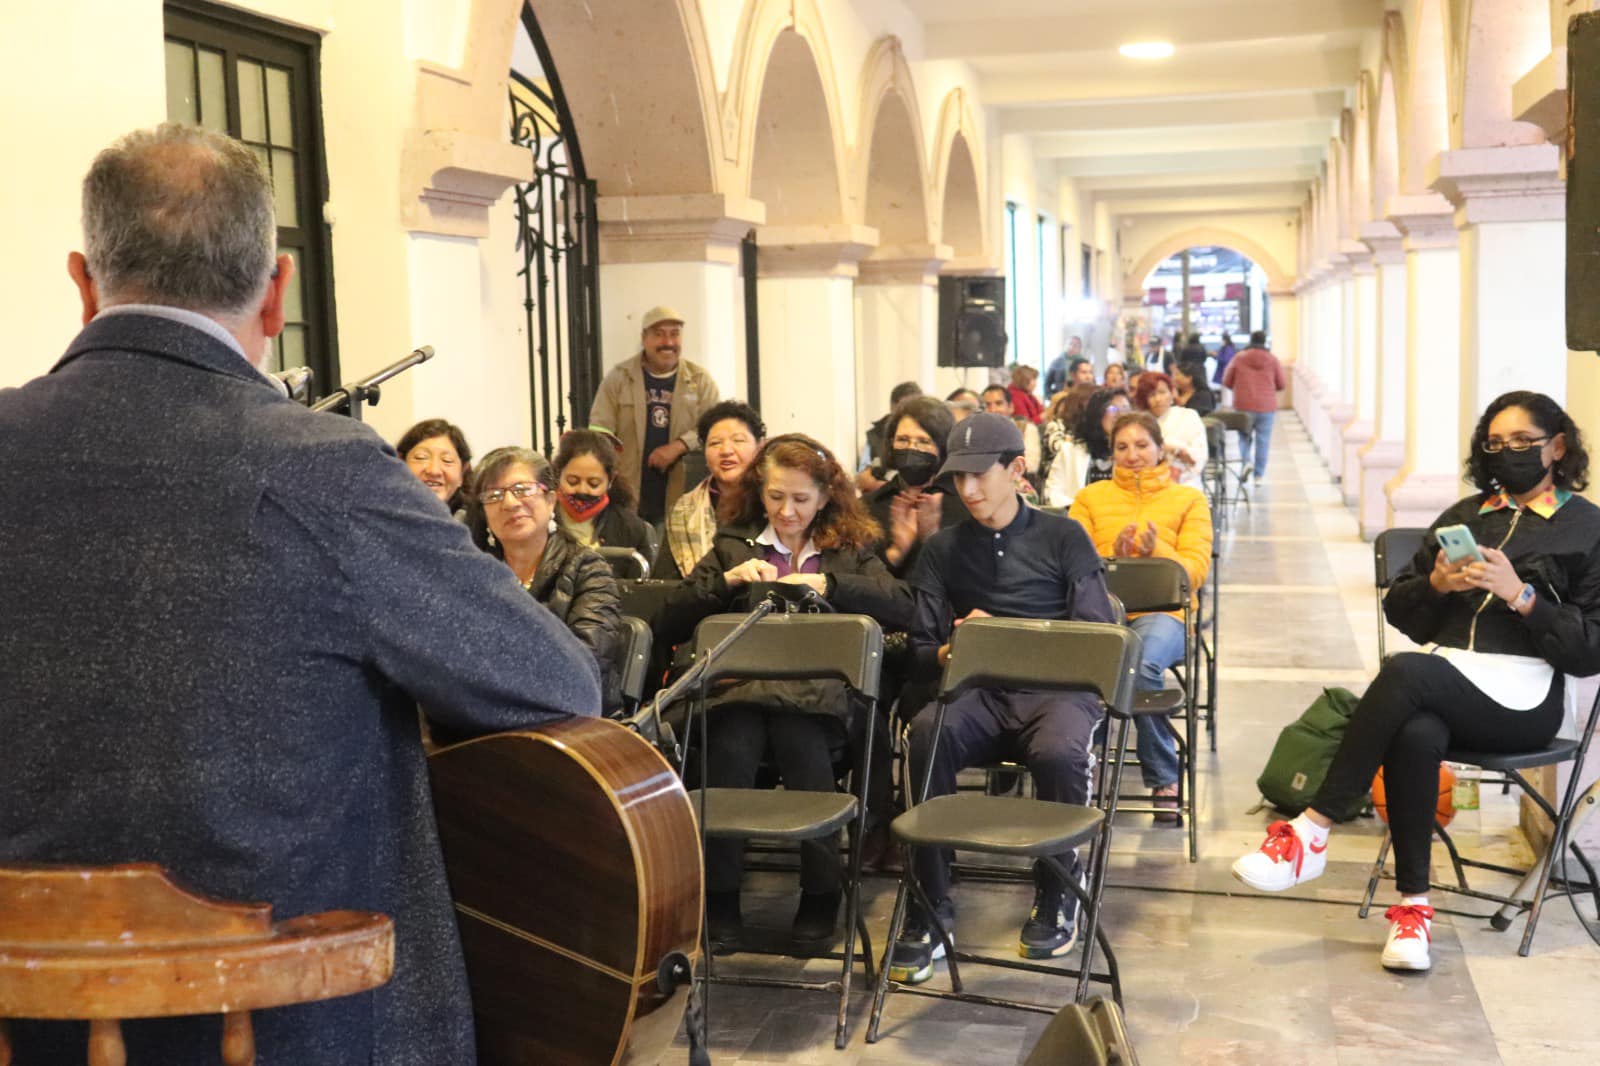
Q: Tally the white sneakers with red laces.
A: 2